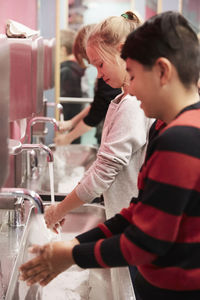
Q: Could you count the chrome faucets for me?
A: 4